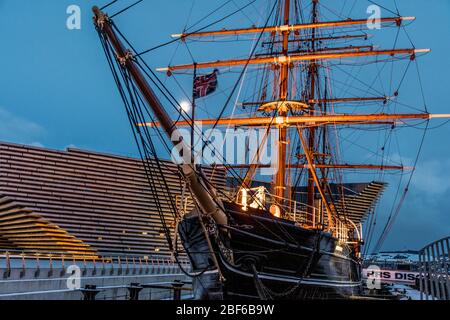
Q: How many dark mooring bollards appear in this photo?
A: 3